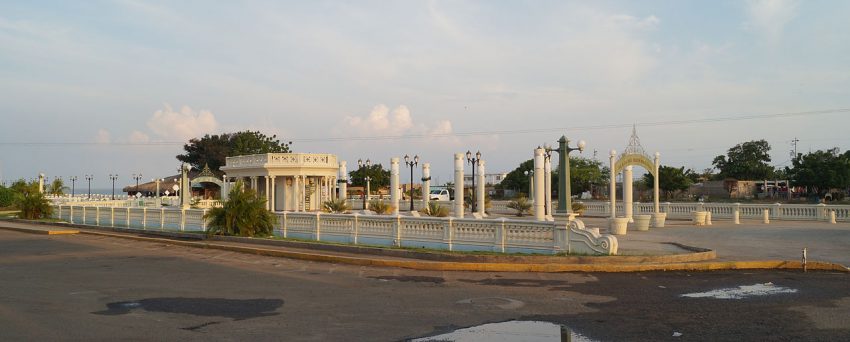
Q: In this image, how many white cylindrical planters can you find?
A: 4